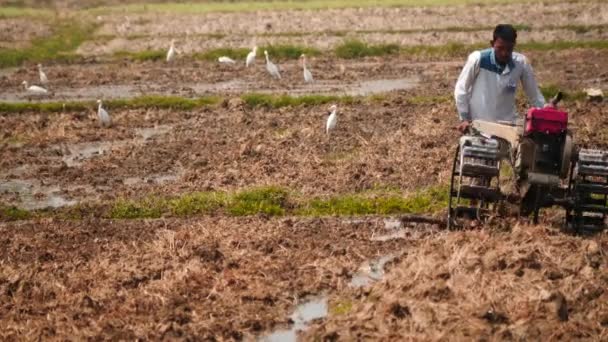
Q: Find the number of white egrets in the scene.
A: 9